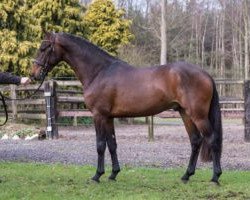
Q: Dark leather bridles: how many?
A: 1